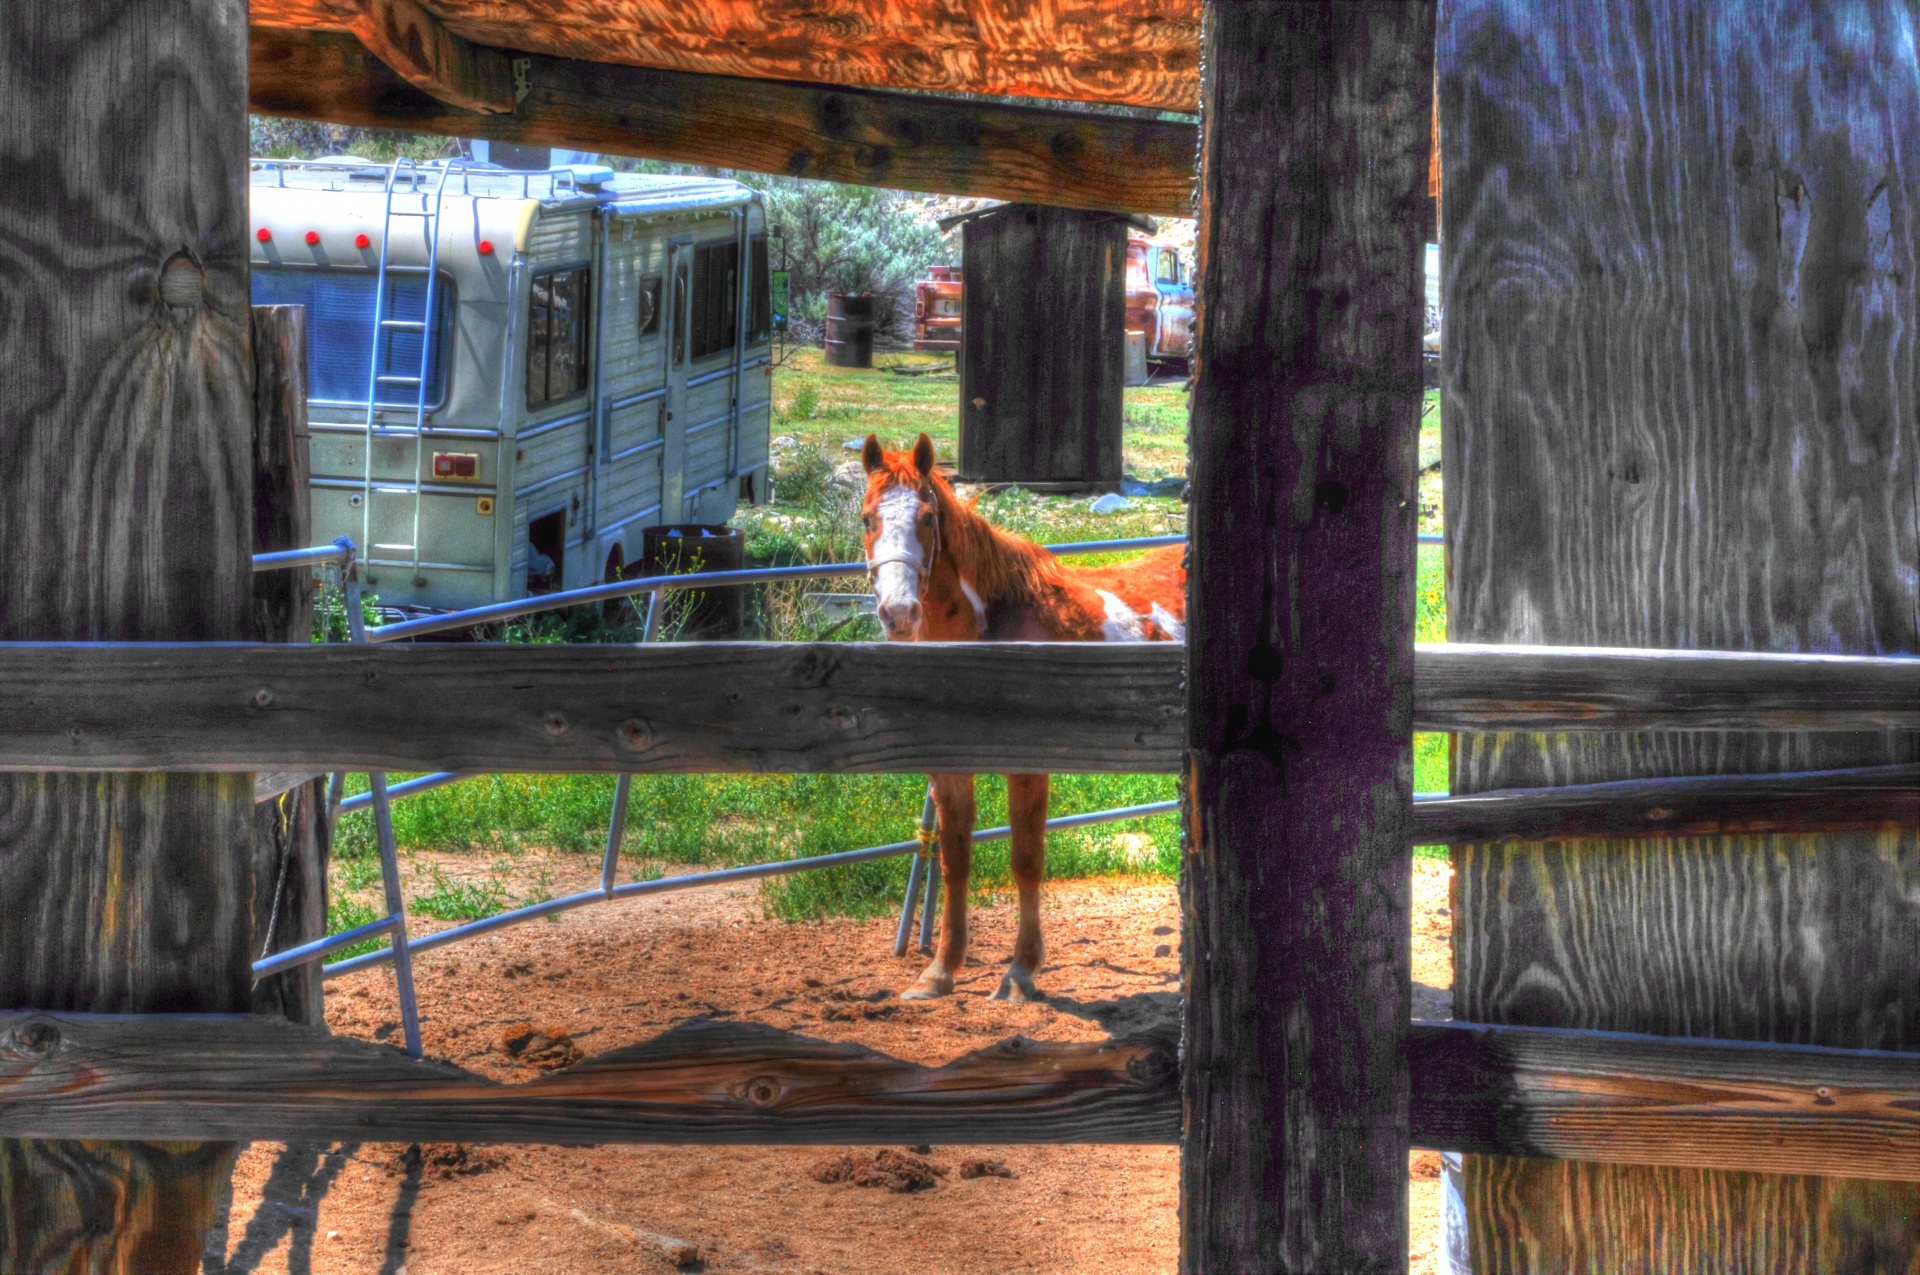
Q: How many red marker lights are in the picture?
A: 4